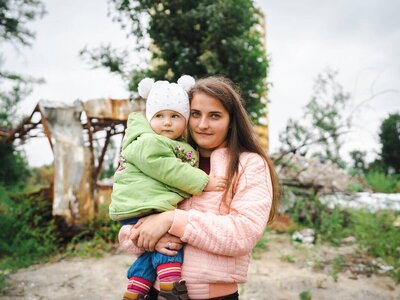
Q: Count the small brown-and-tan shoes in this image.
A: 2